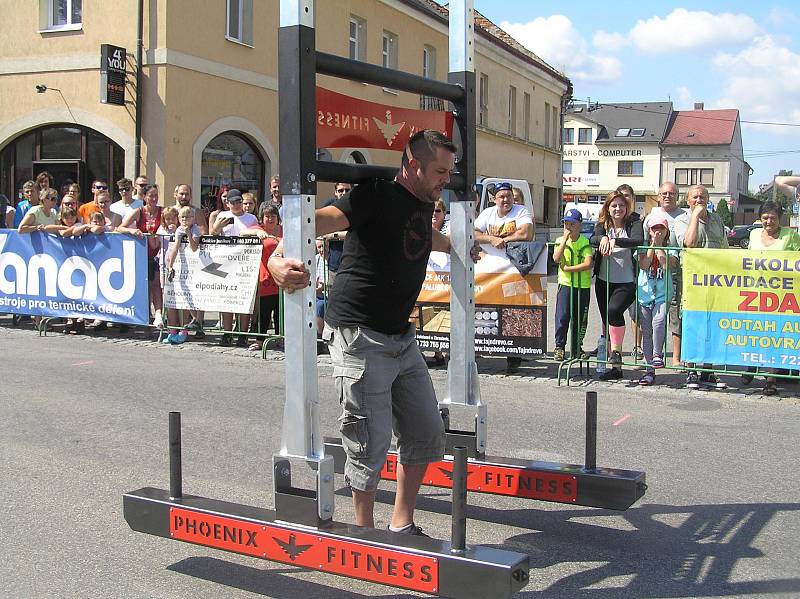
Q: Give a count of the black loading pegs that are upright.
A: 3